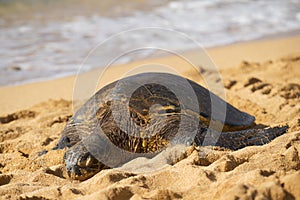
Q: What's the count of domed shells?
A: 1